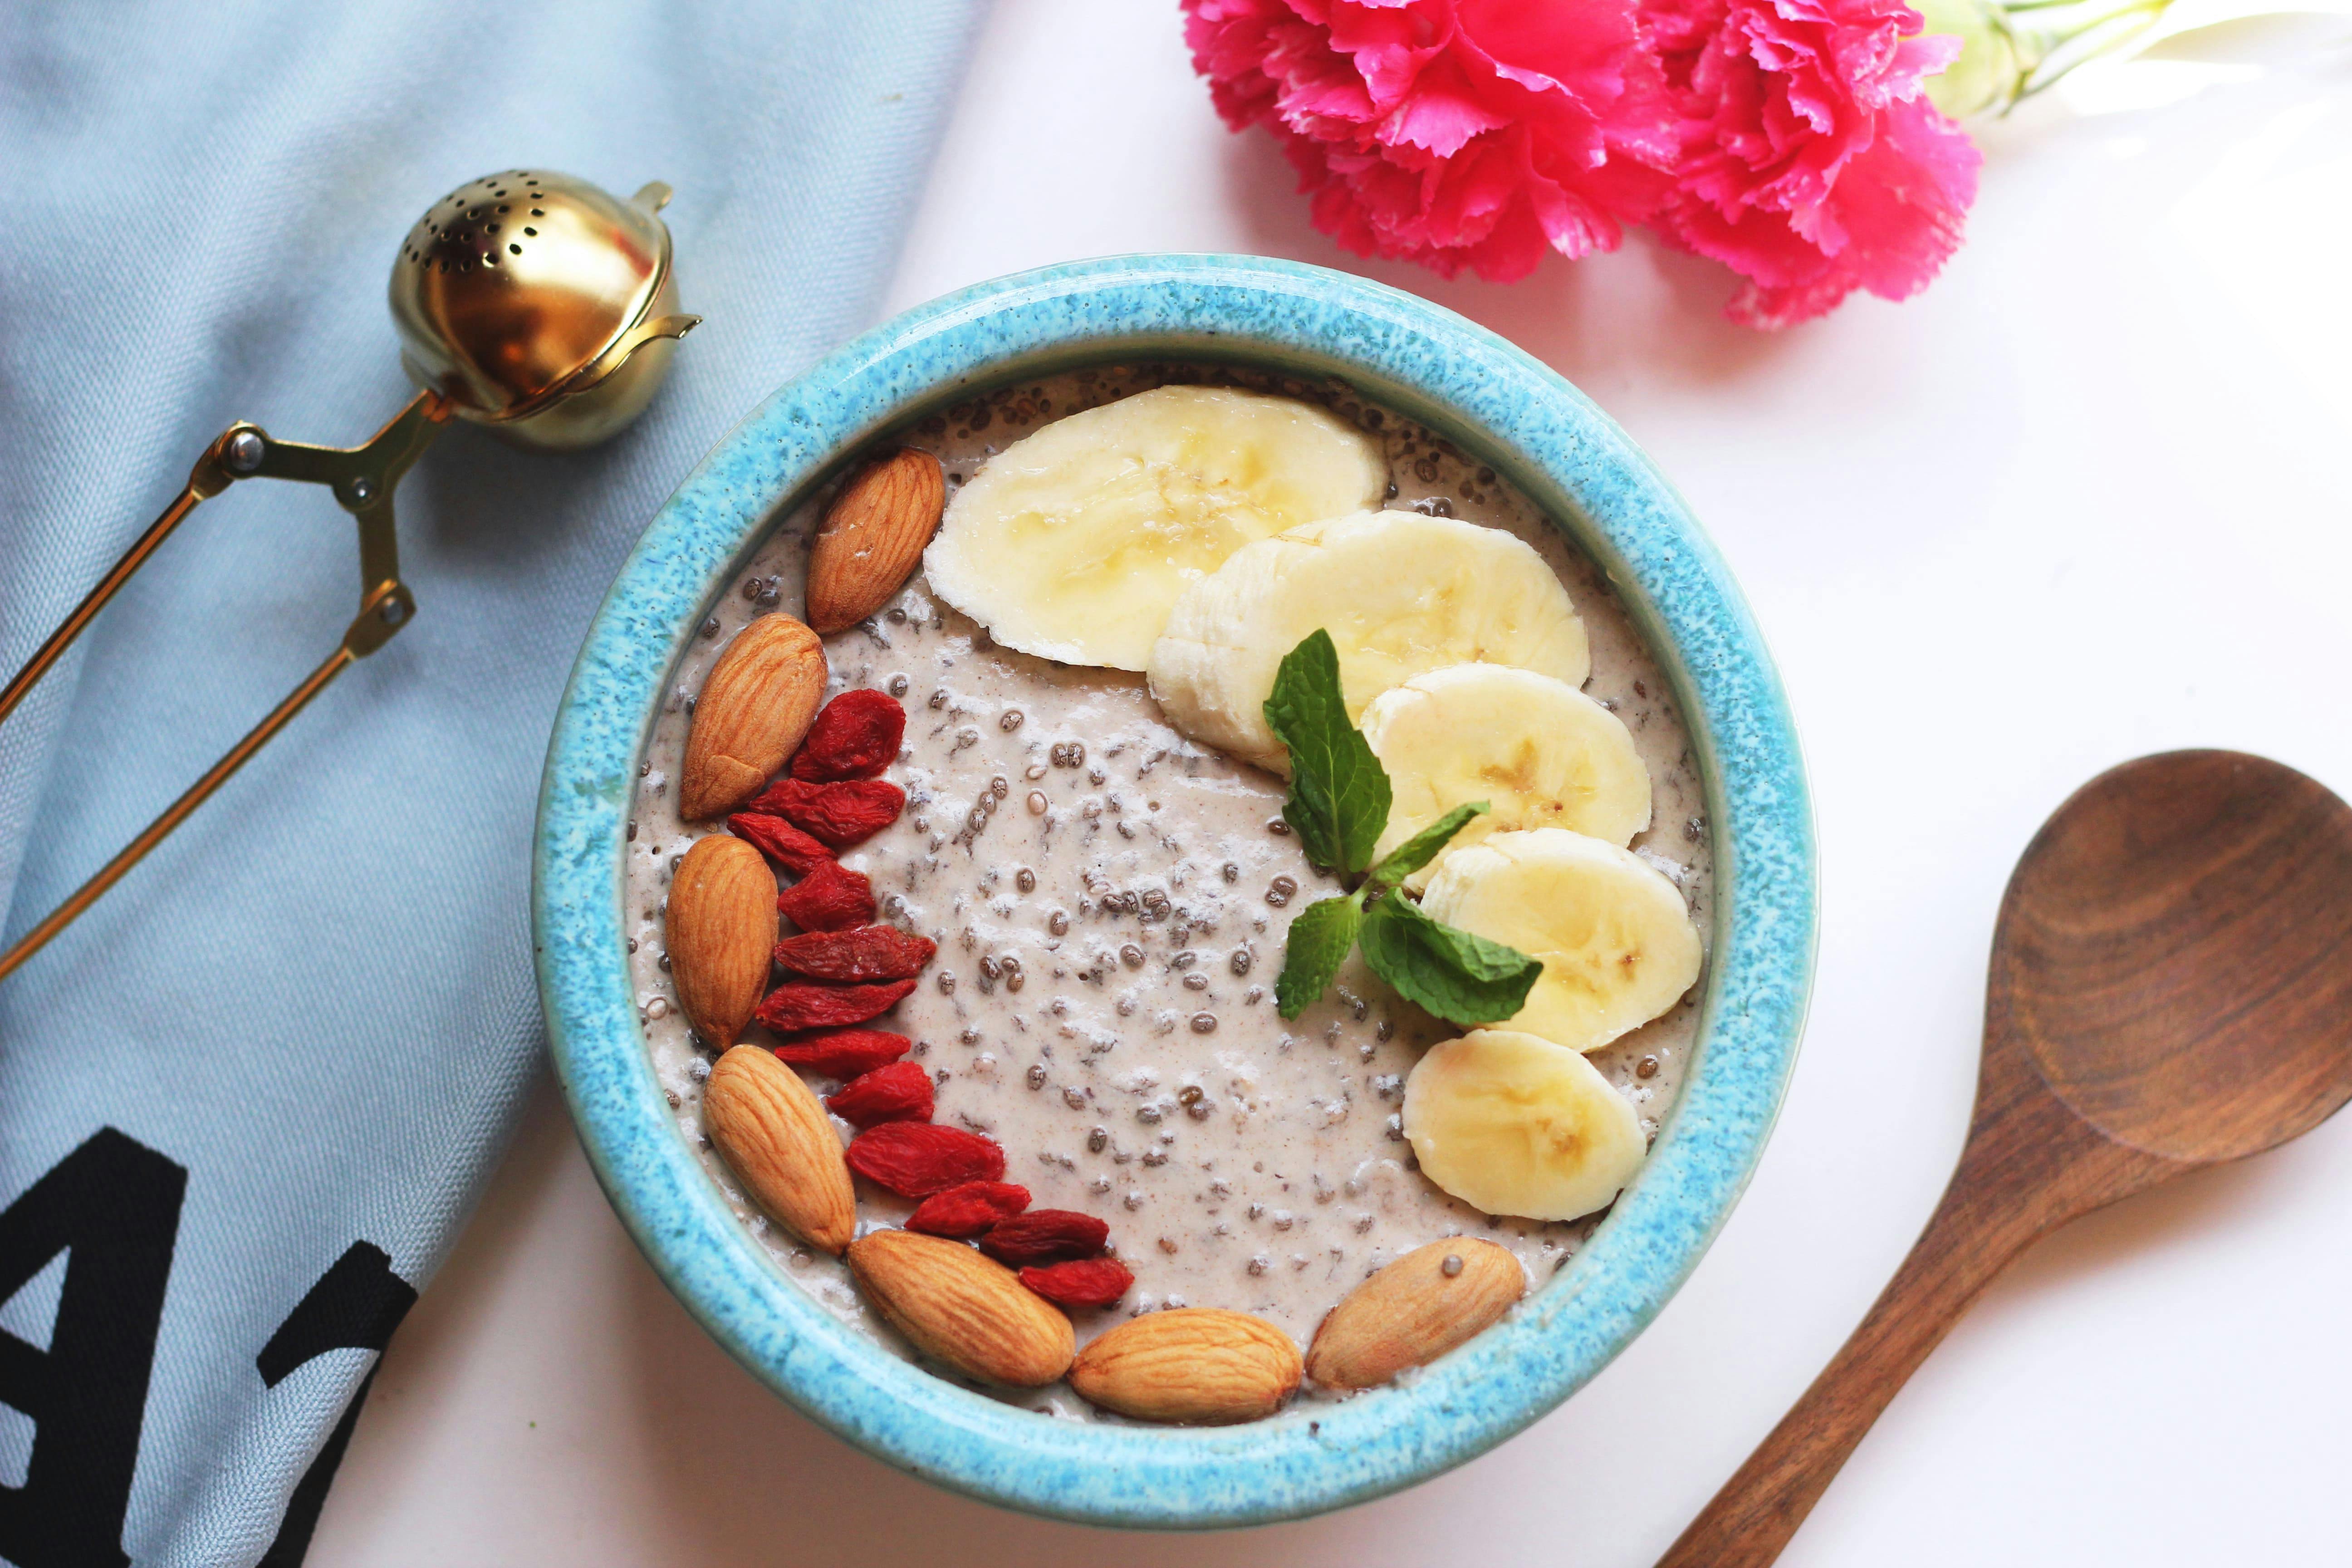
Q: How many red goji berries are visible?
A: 12